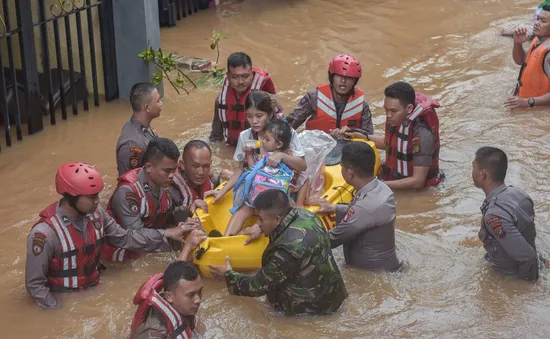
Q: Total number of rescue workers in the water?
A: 12